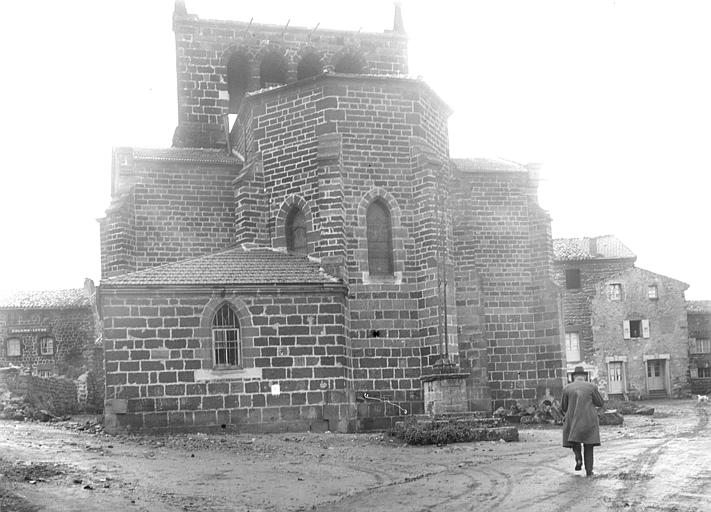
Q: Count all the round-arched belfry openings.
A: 4